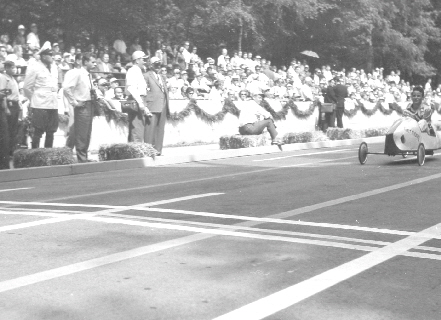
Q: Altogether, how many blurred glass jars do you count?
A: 0